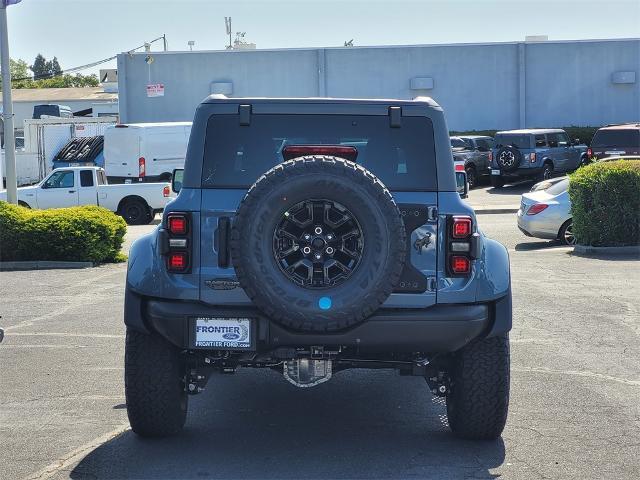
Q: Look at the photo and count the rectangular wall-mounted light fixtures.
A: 3